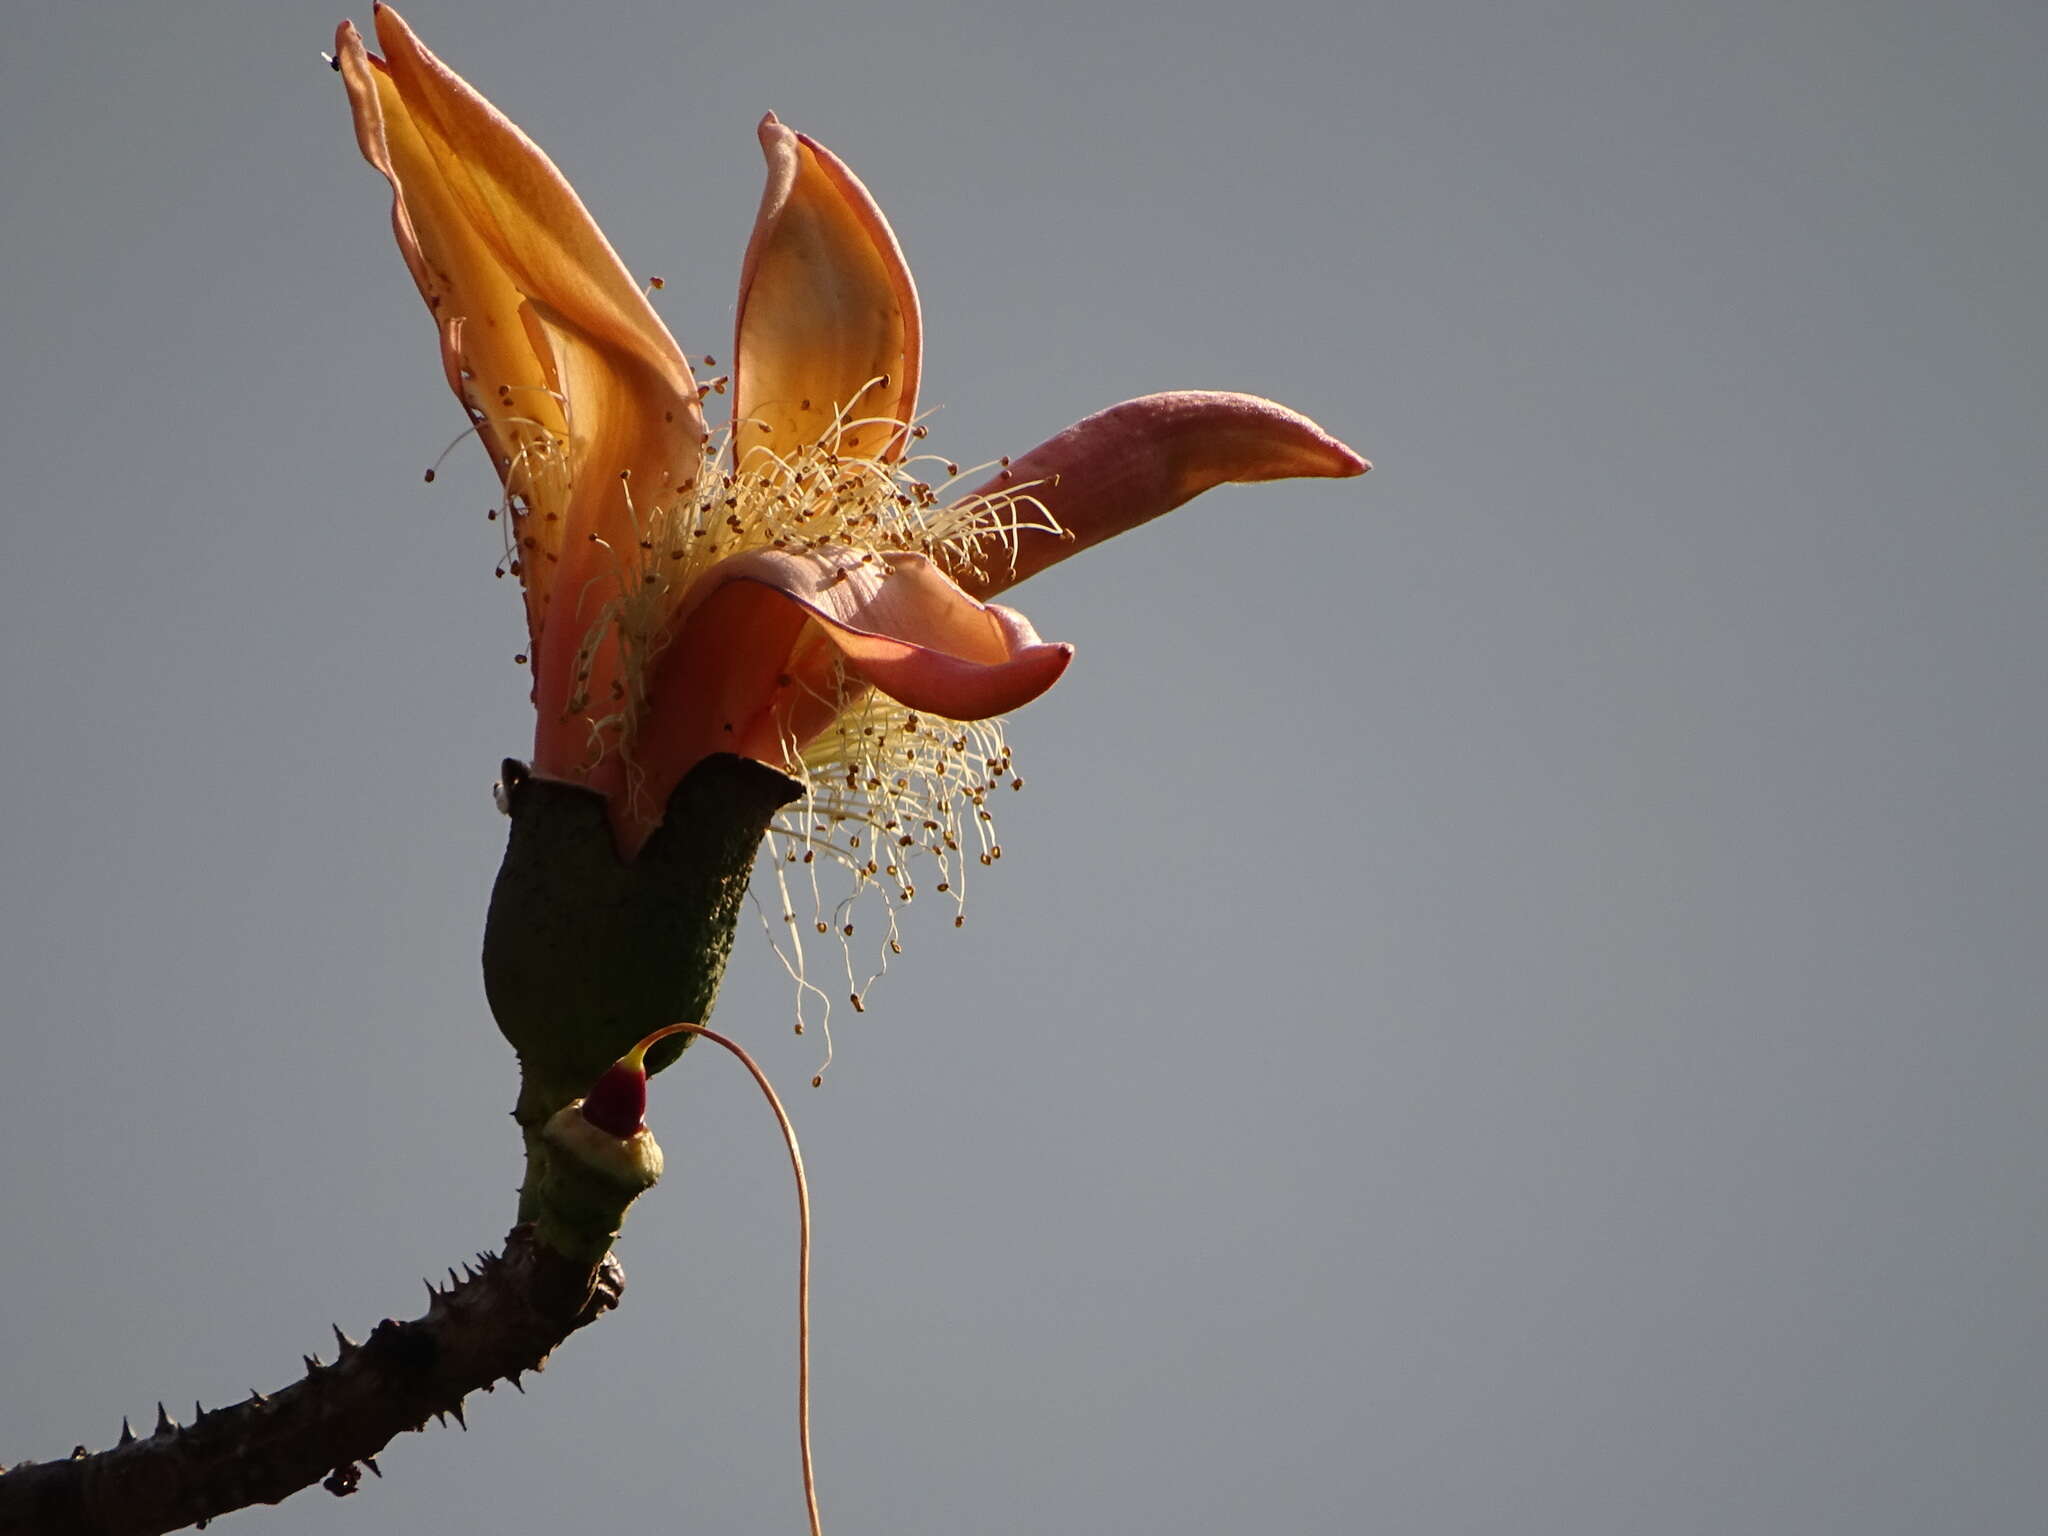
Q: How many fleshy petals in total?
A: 5